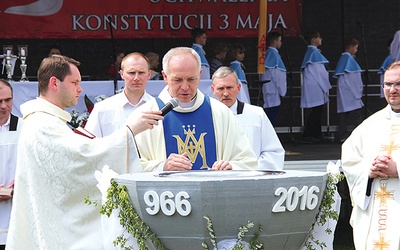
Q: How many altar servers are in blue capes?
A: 6